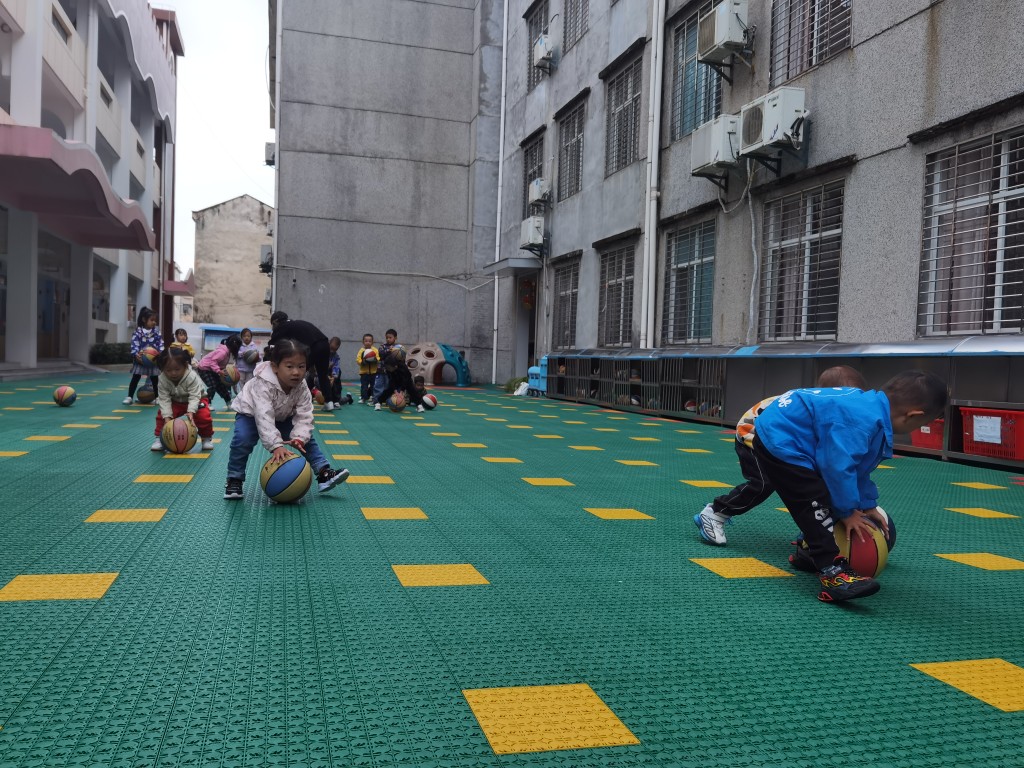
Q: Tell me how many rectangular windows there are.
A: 12